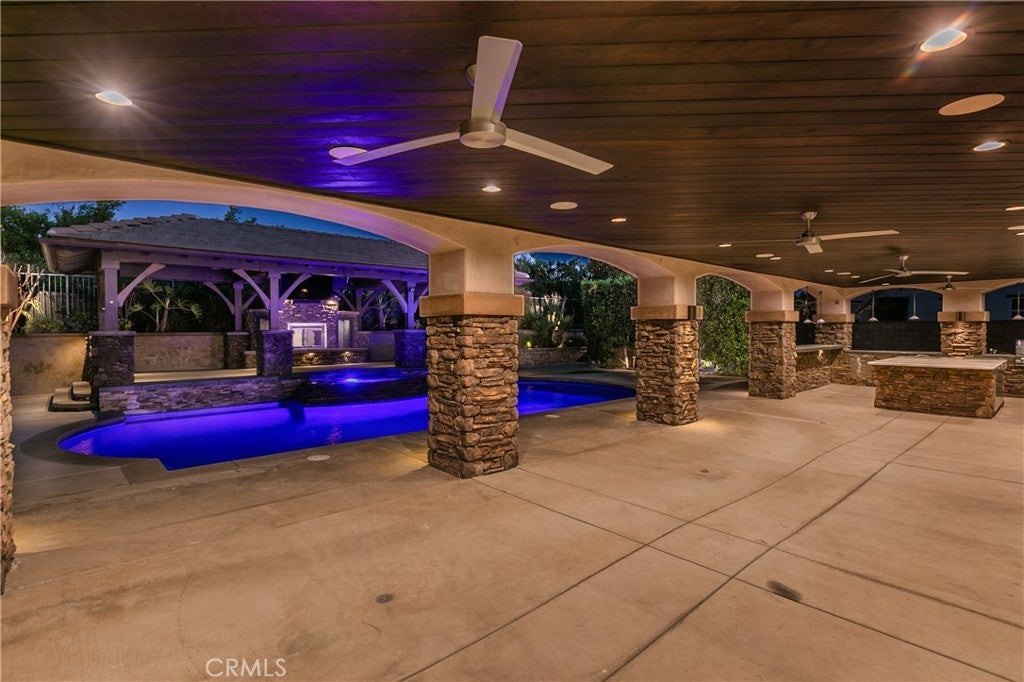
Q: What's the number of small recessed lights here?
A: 12